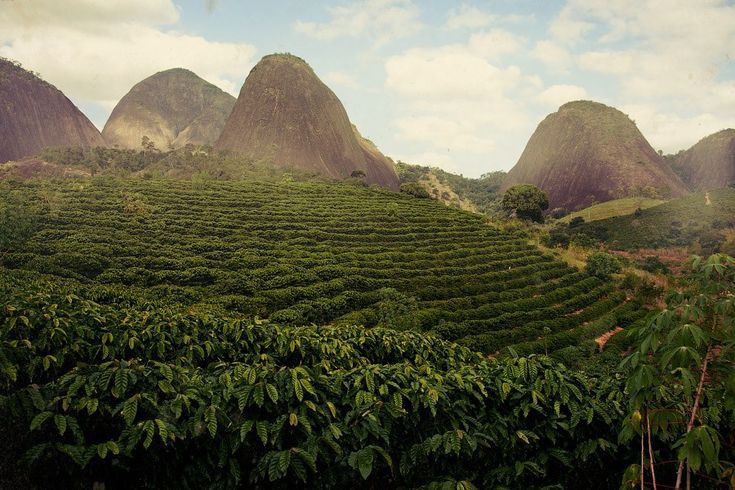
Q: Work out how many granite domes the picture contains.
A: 5